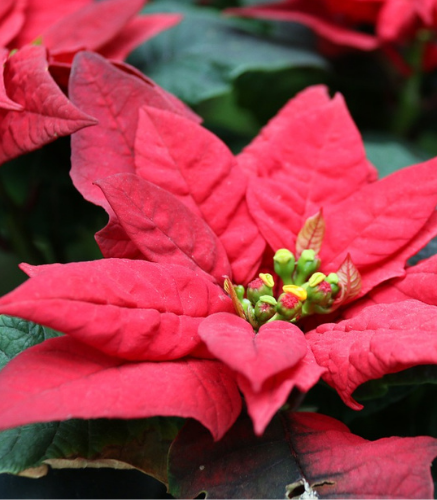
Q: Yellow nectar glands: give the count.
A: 3